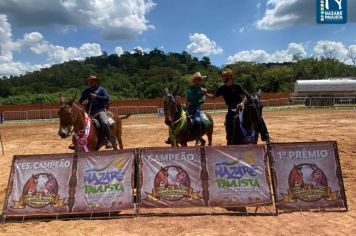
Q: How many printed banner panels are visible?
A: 5